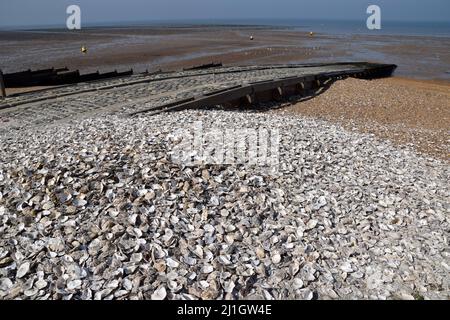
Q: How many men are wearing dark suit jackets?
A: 0